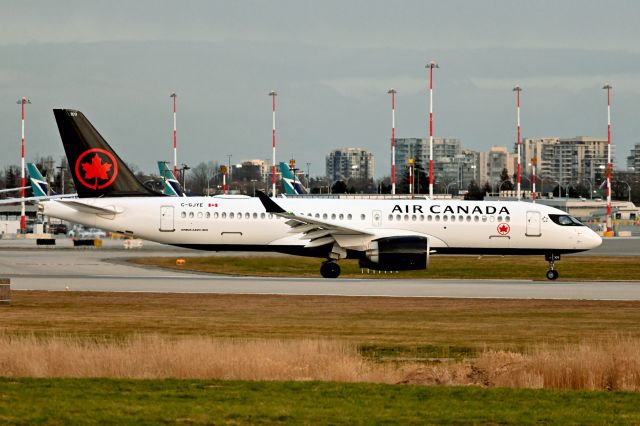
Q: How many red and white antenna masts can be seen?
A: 7